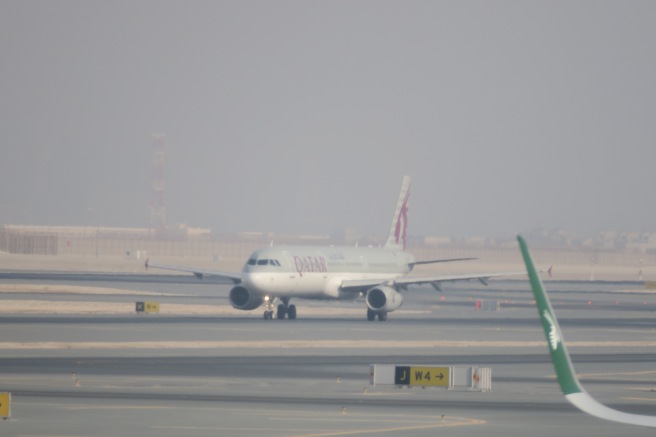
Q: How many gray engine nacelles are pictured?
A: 2